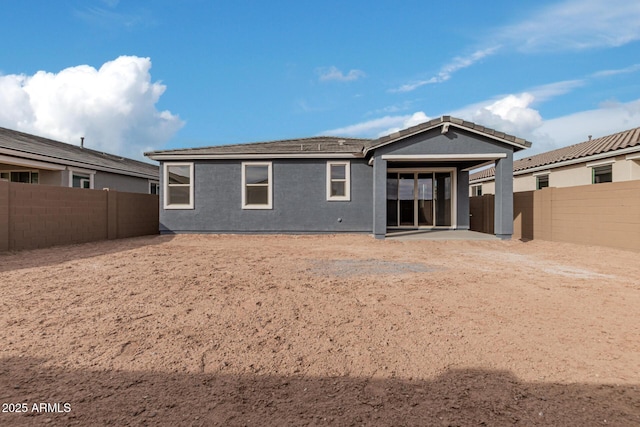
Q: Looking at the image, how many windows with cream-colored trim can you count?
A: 3